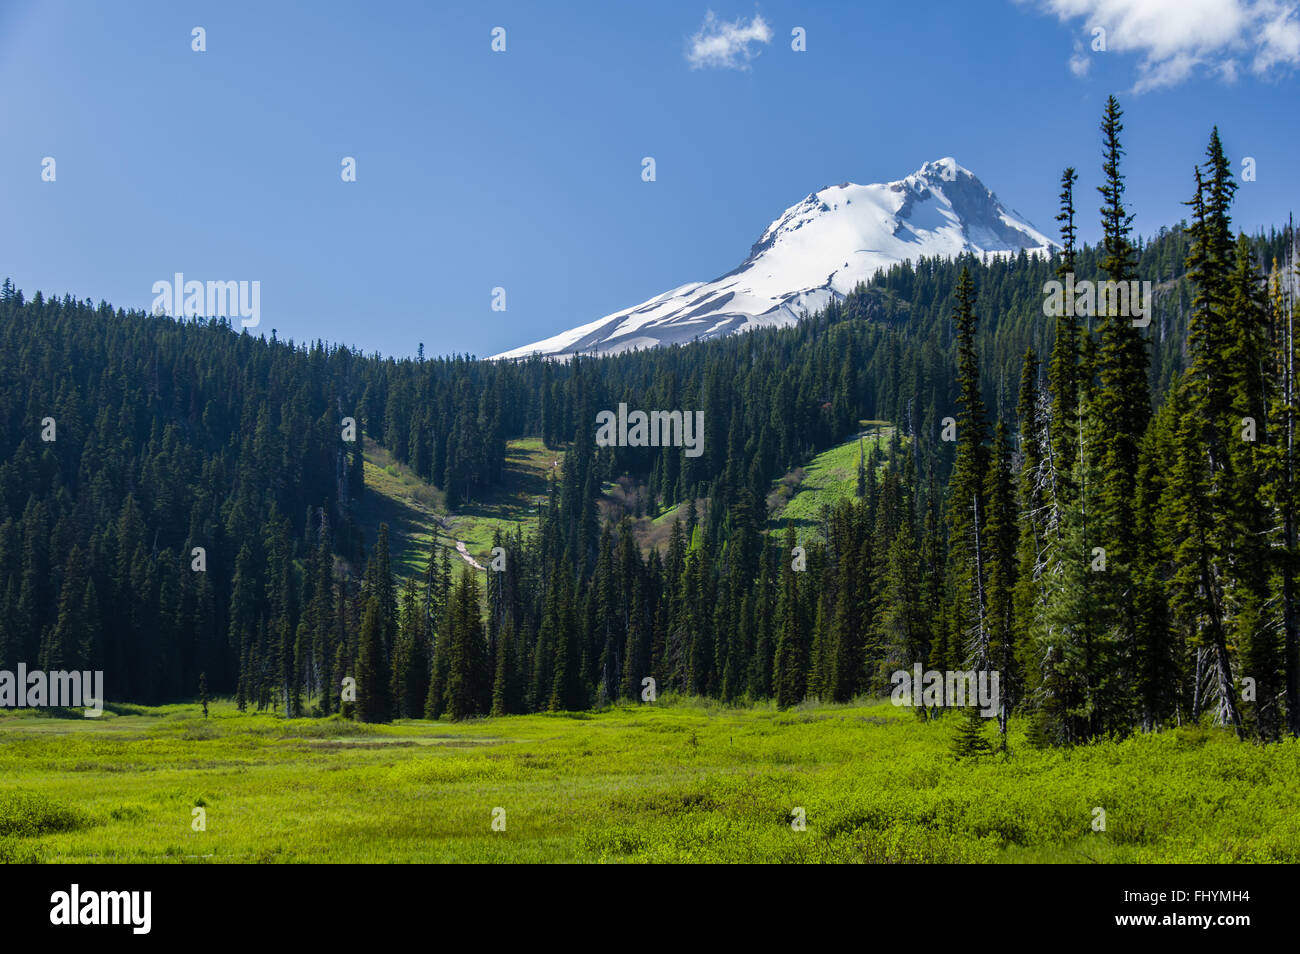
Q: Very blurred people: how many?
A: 0